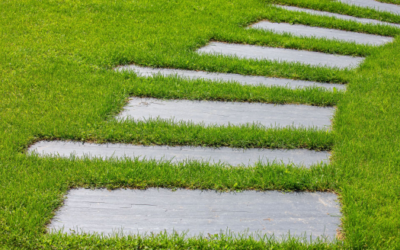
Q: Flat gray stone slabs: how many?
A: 8